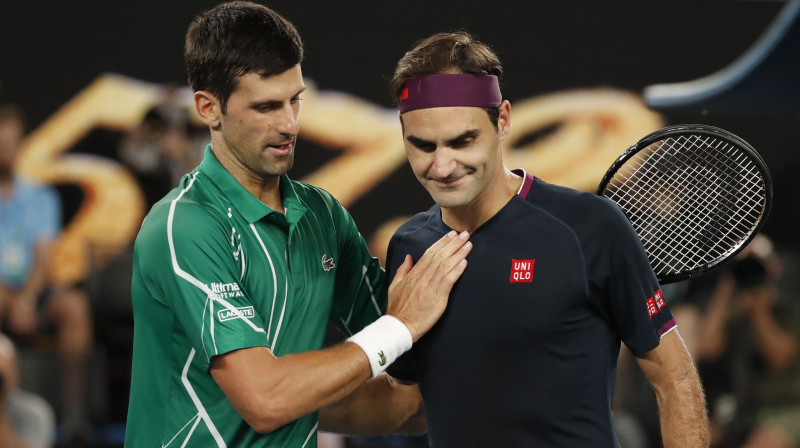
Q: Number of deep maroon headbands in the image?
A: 1